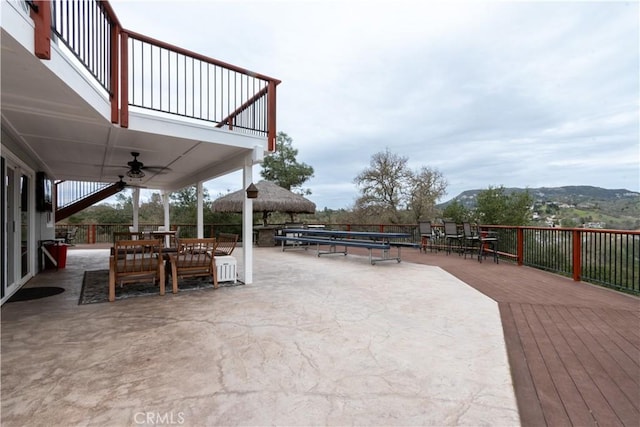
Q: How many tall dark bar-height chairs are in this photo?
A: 4